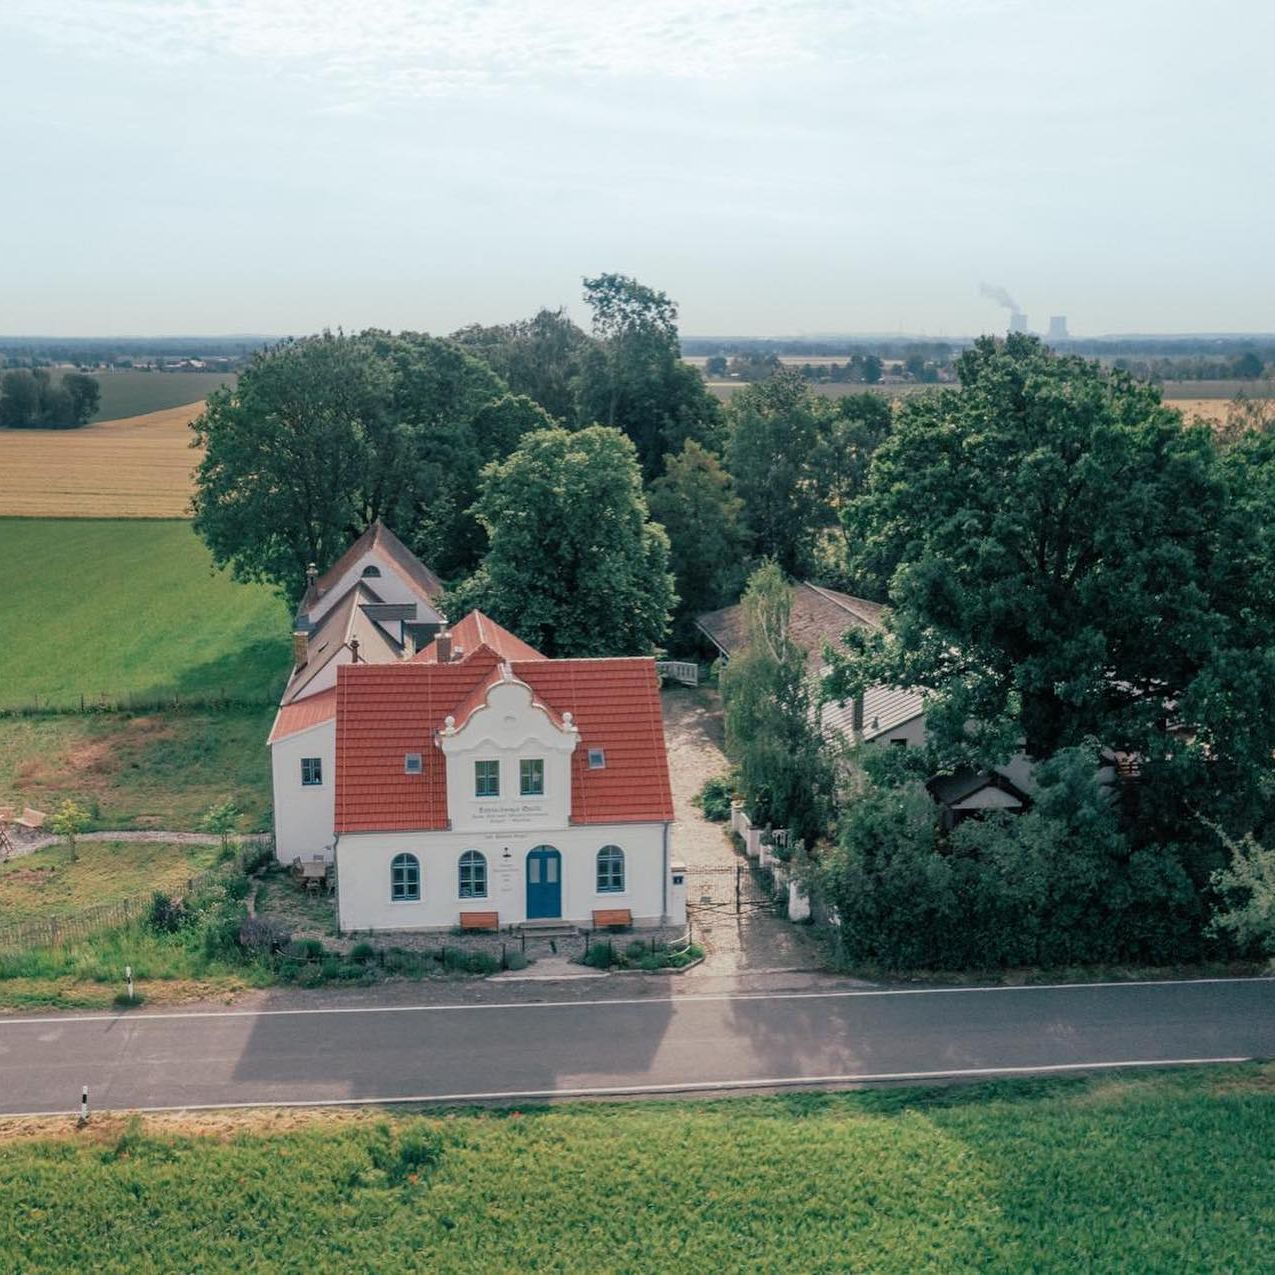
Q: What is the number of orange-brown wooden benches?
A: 2